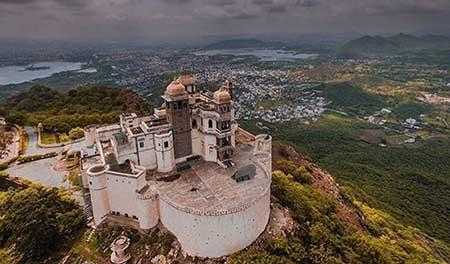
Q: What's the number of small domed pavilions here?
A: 3